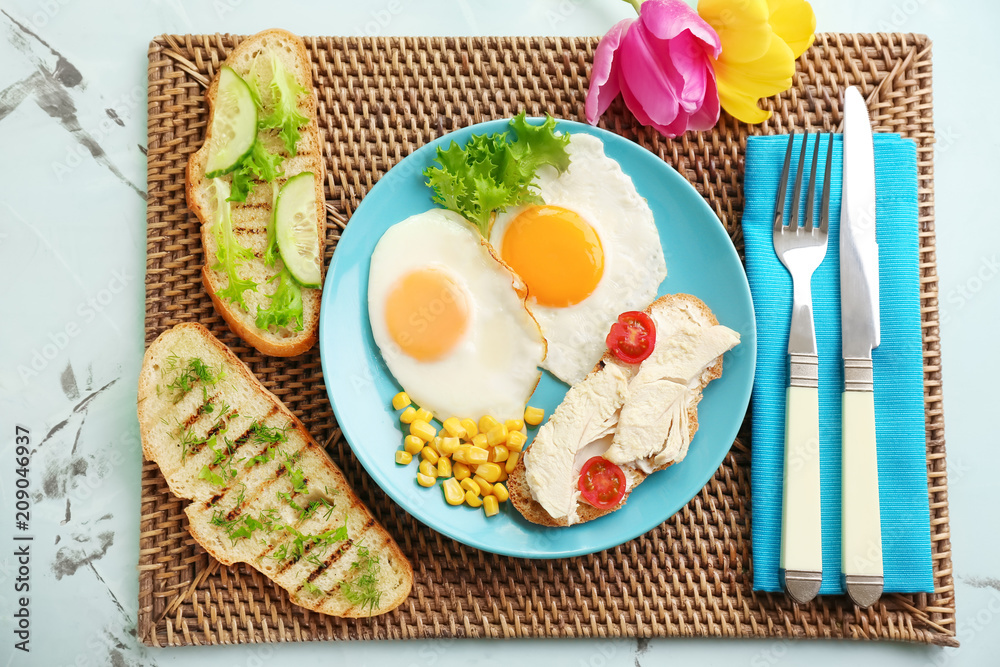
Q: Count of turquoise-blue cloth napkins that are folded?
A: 1